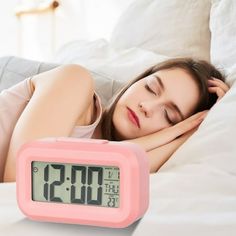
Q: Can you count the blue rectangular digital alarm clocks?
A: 0